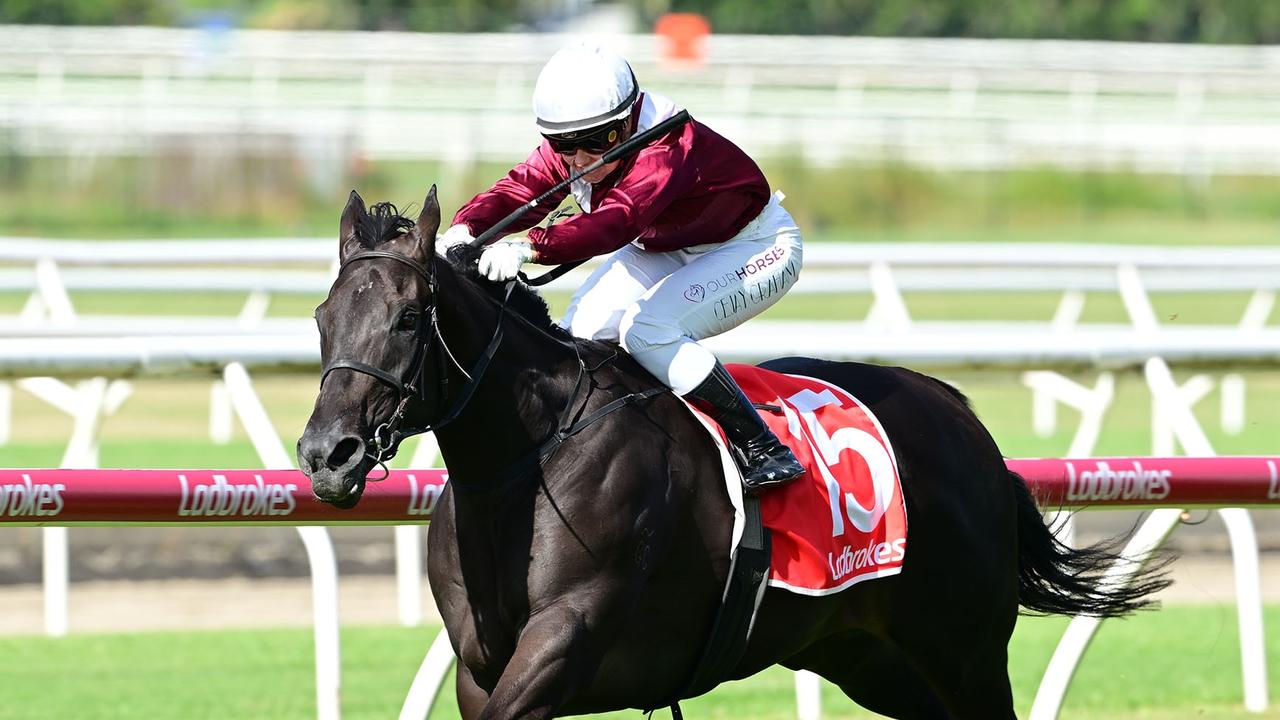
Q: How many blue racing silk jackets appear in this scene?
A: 0